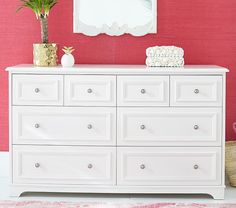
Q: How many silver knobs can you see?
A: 12